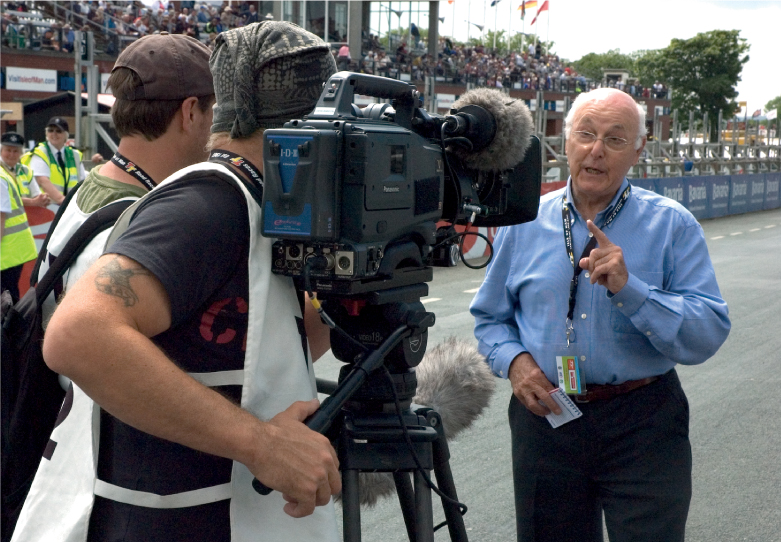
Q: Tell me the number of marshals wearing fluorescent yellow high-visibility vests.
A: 3